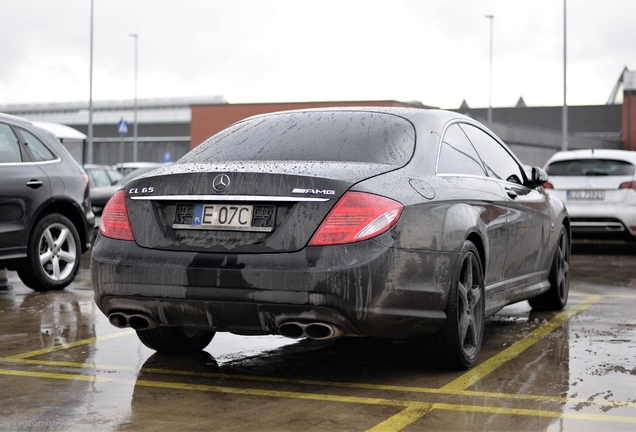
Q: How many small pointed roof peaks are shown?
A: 2